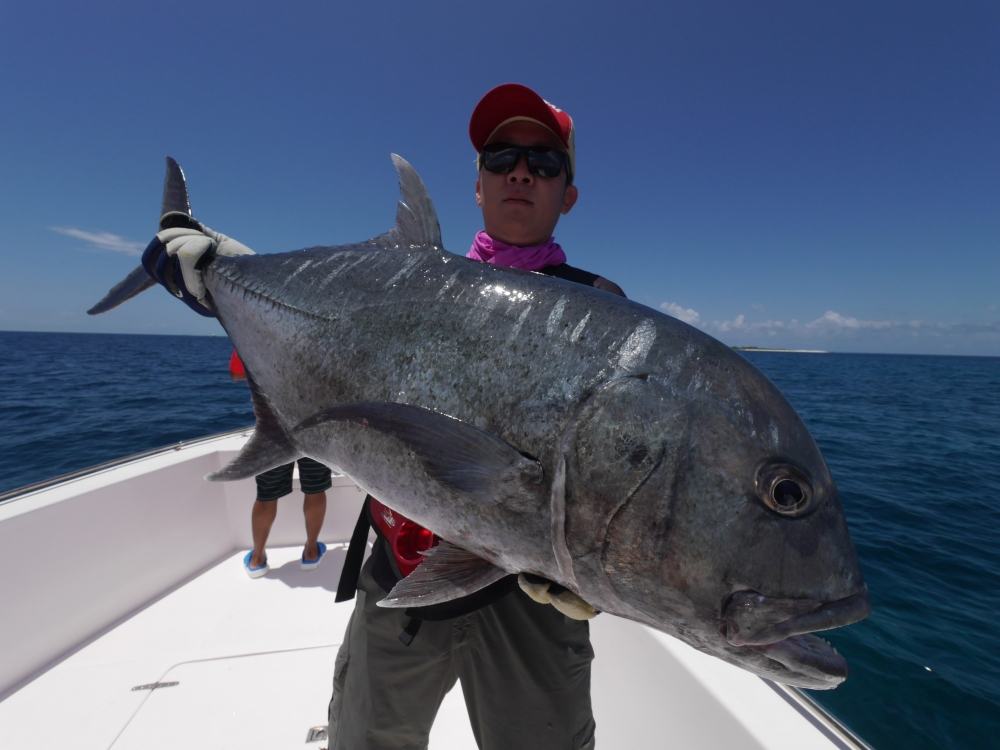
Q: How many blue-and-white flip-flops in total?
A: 2